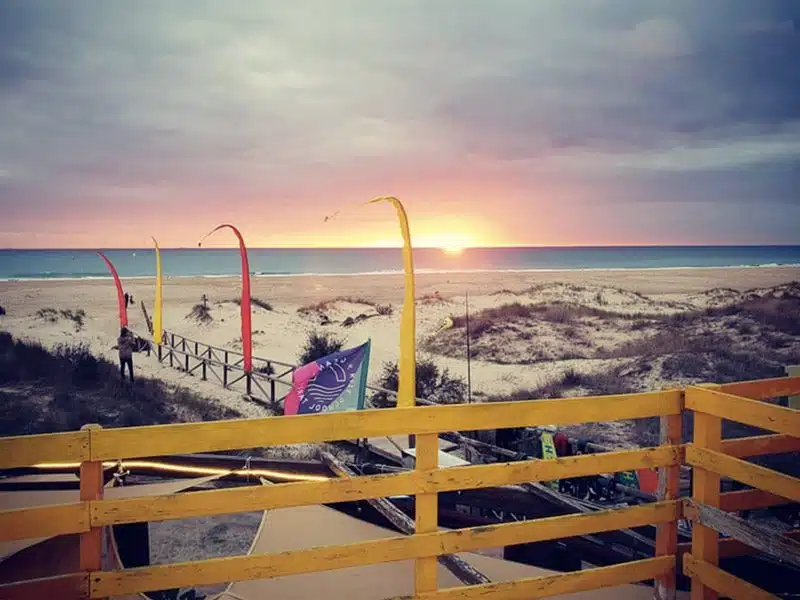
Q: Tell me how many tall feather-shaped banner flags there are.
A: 4